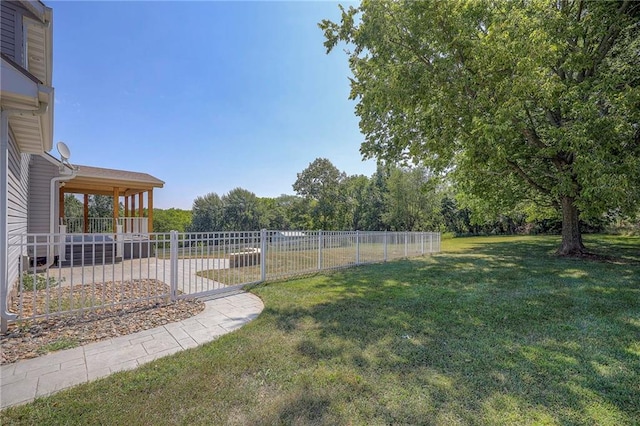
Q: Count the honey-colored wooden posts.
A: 7